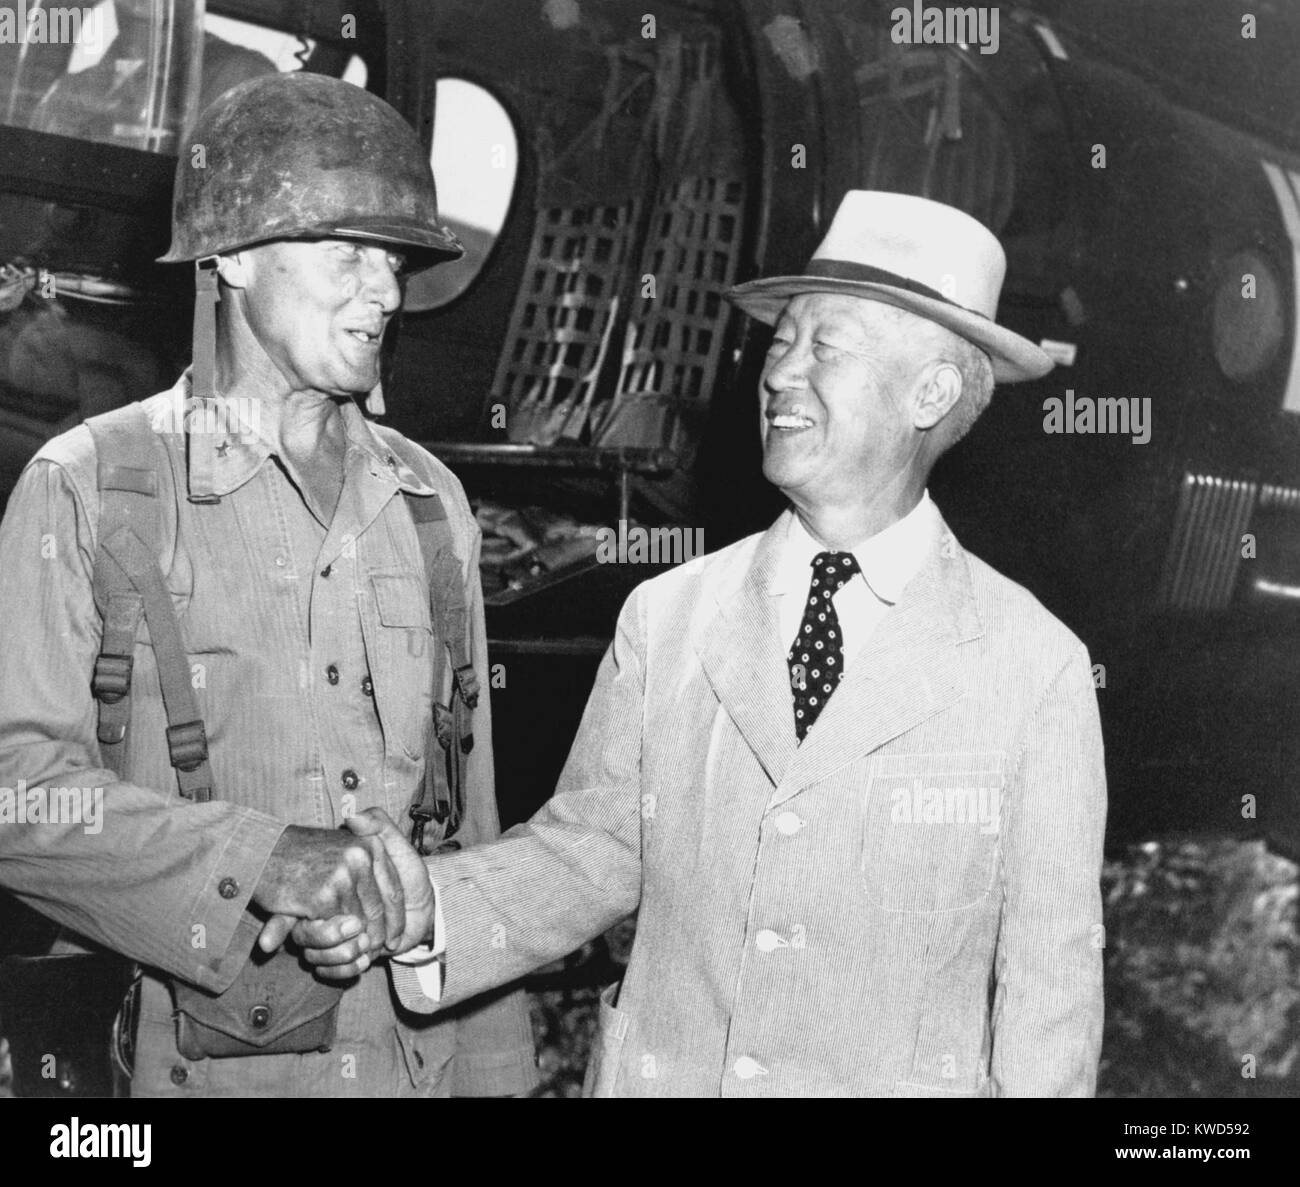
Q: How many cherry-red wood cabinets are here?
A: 0